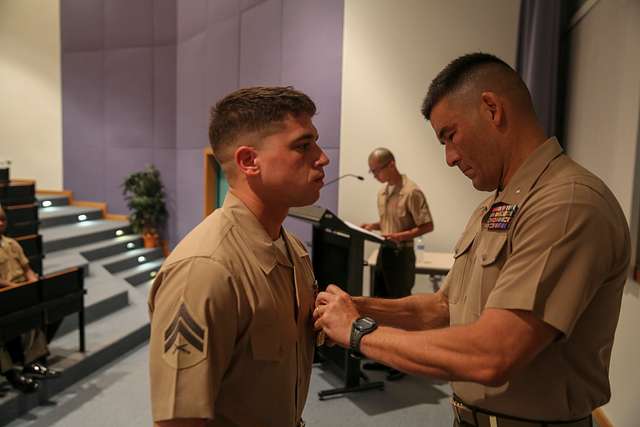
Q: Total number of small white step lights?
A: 6